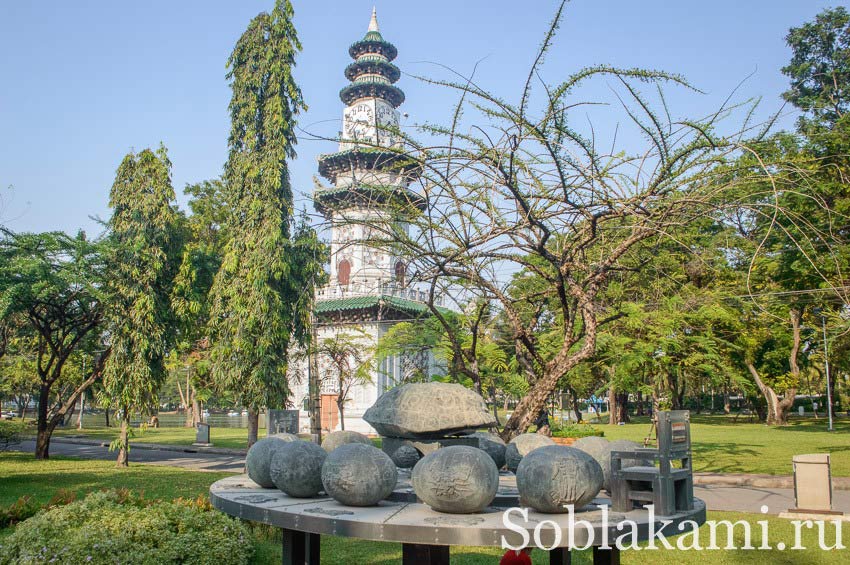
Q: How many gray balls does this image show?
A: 12